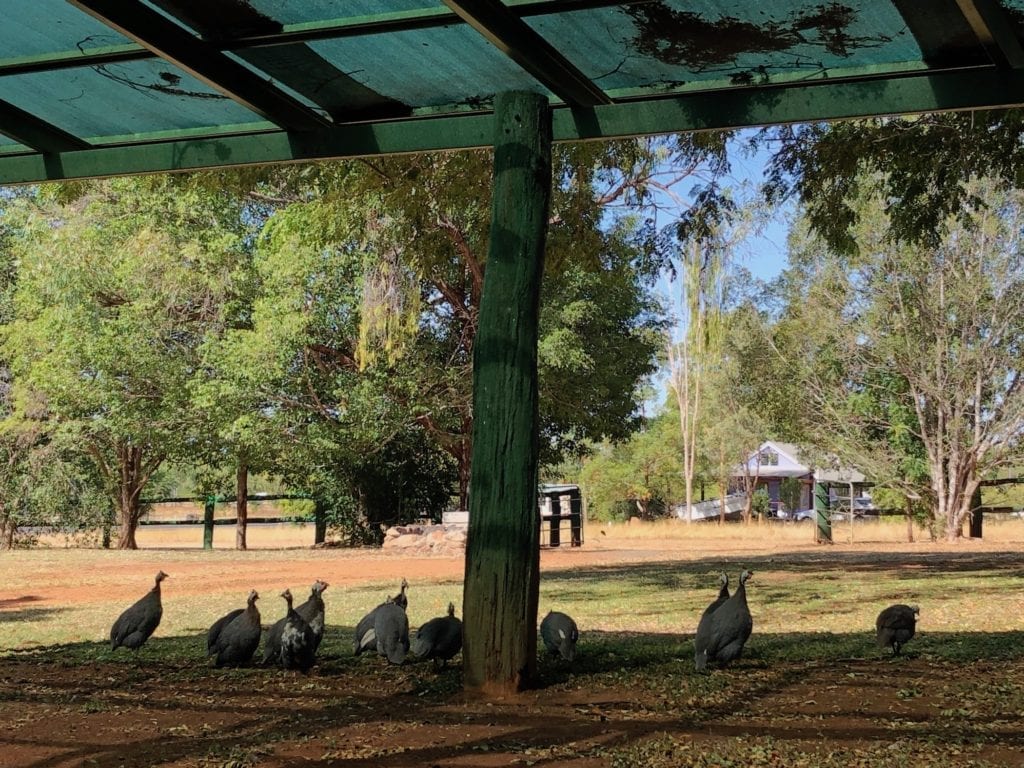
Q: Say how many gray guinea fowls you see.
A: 12